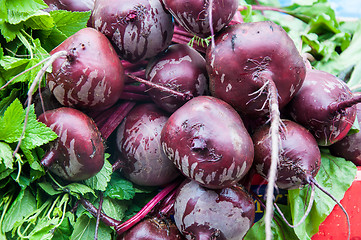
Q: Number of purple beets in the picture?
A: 14